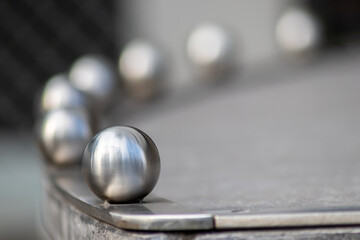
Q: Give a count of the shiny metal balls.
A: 7